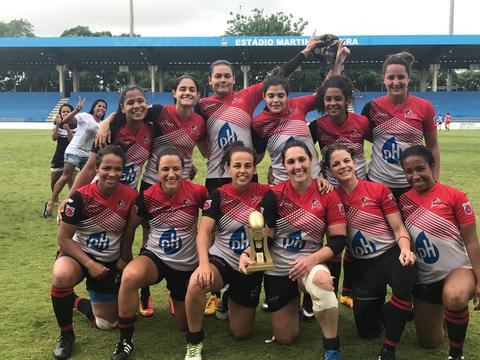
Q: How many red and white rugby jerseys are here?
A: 12